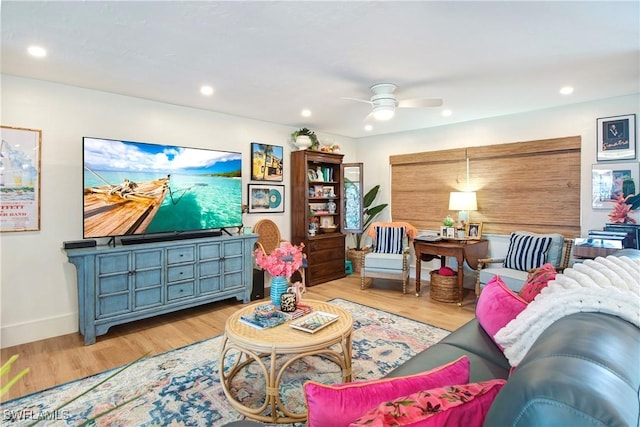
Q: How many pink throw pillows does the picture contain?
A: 4